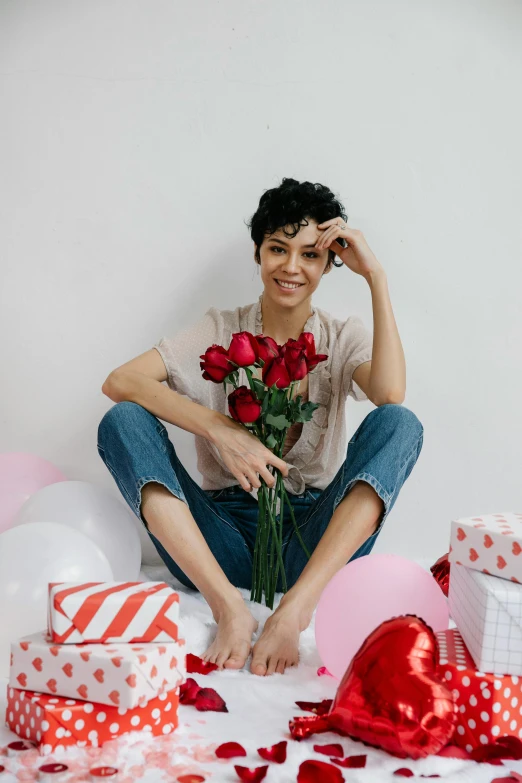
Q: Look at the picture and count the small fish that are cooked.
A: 0